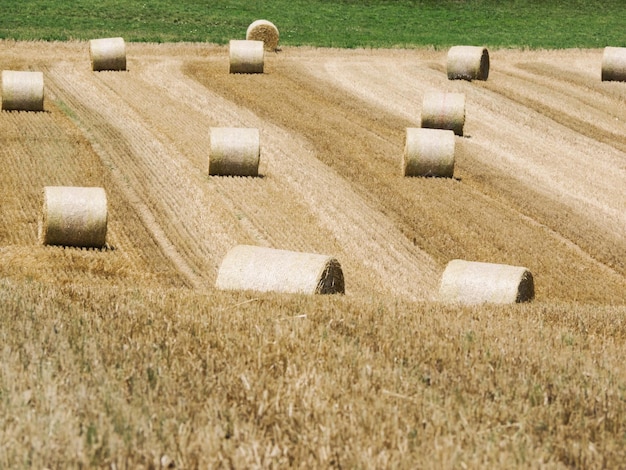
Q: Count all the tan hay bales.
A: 12